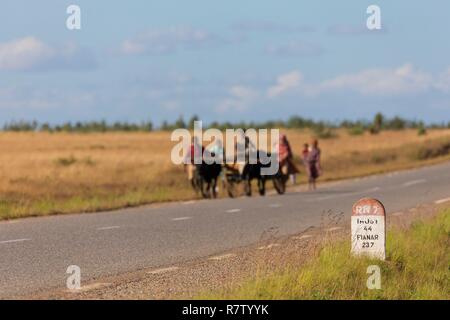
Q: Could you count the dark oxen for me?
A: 2